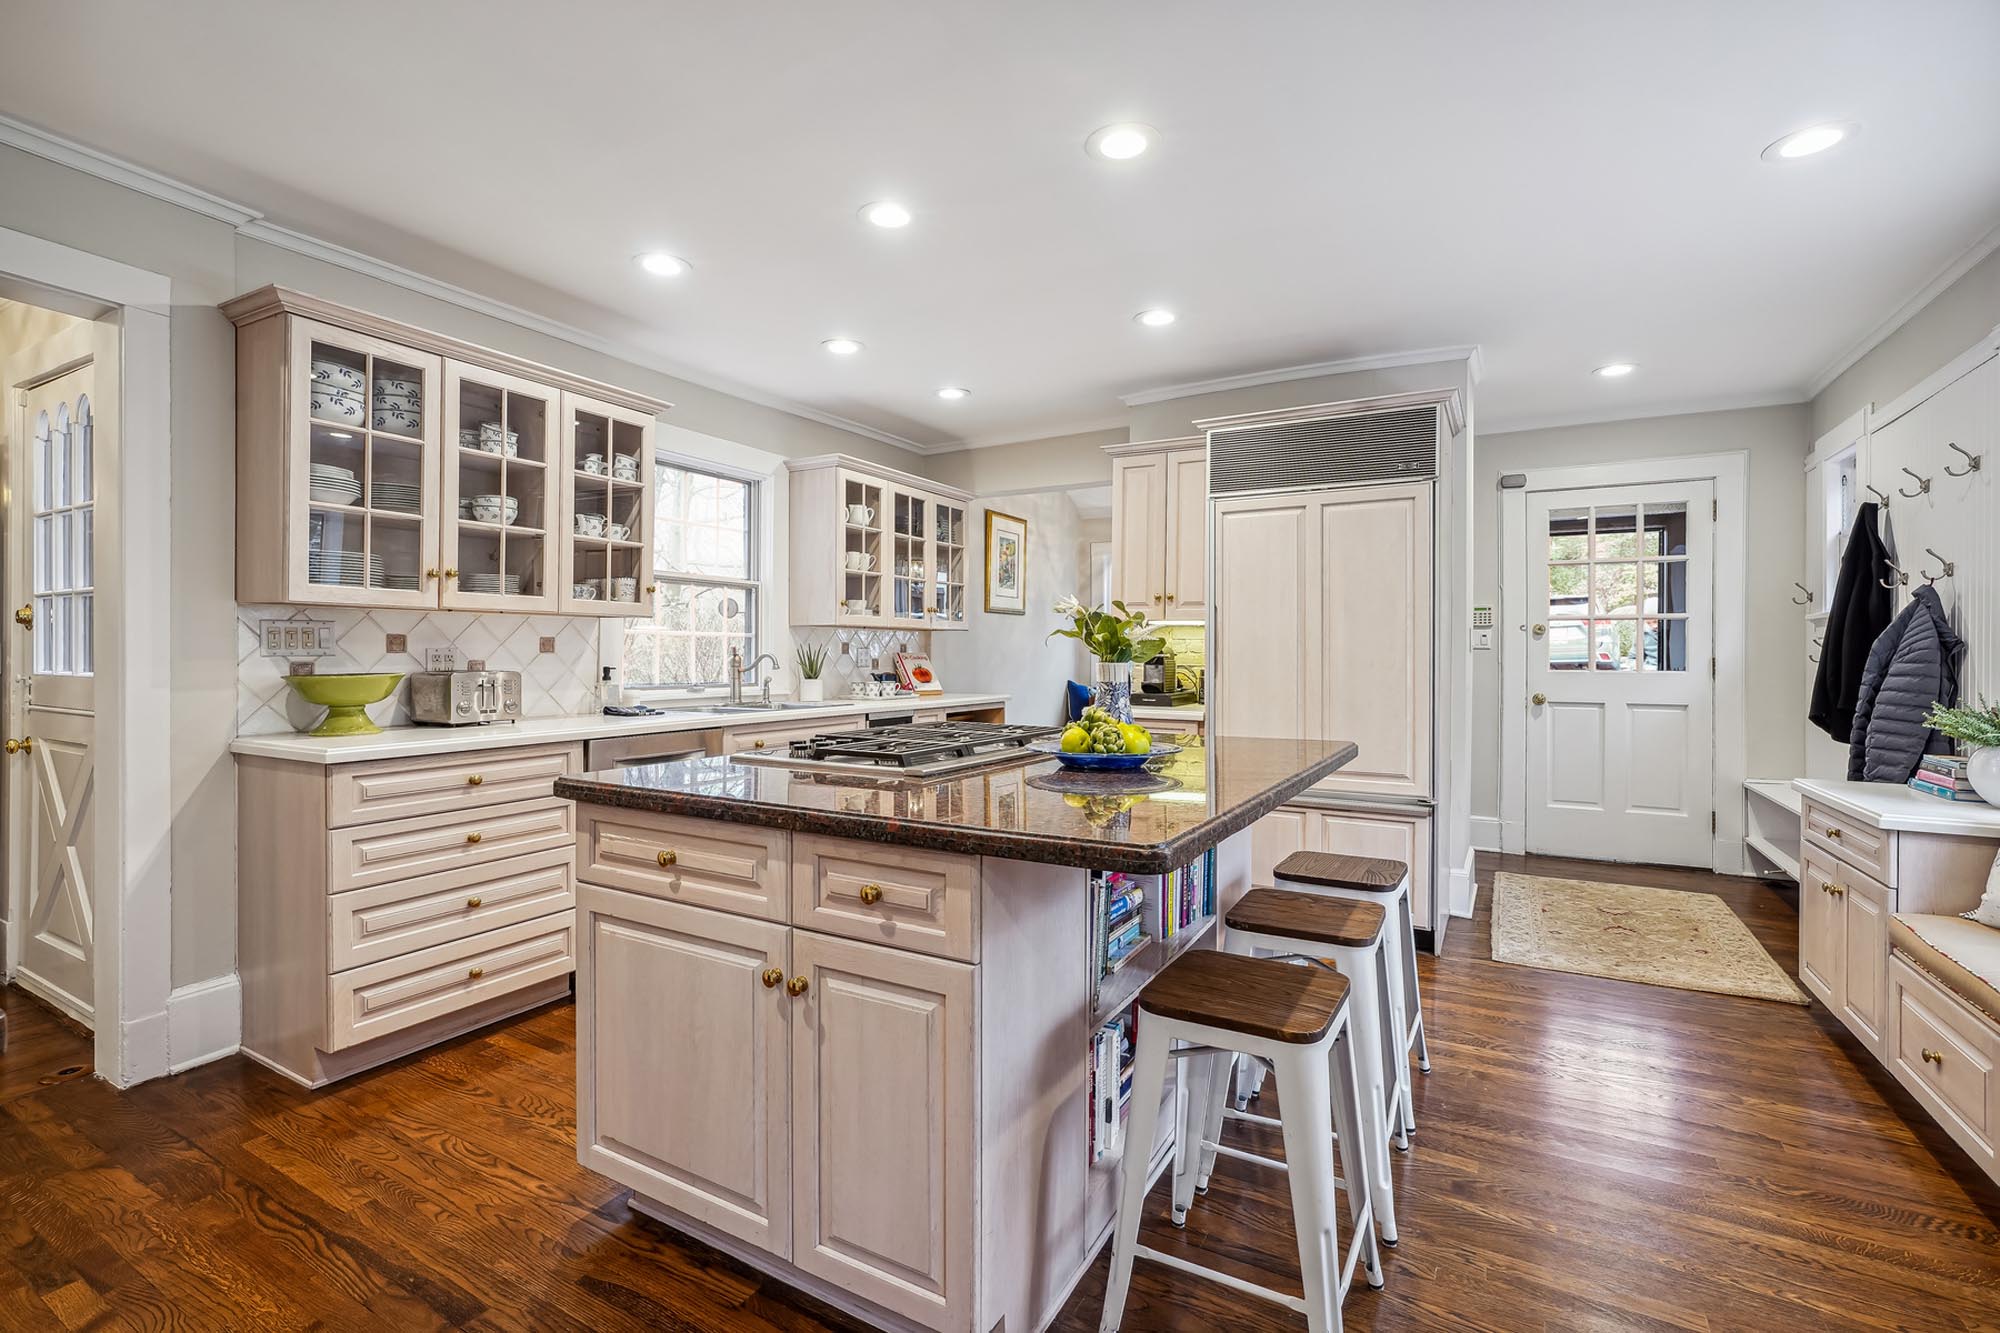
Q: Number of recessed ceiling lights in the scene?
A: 8